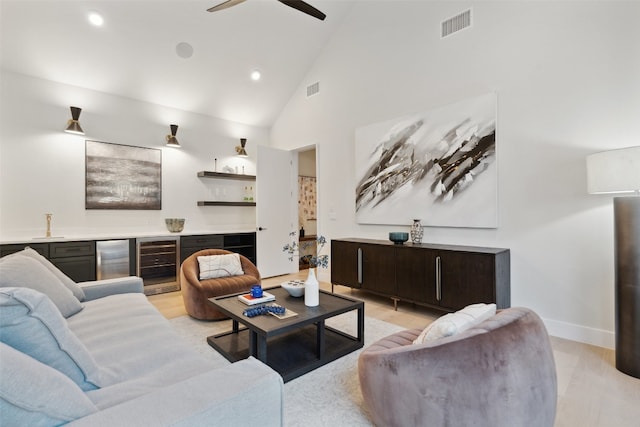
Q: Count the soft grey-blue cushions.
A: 4